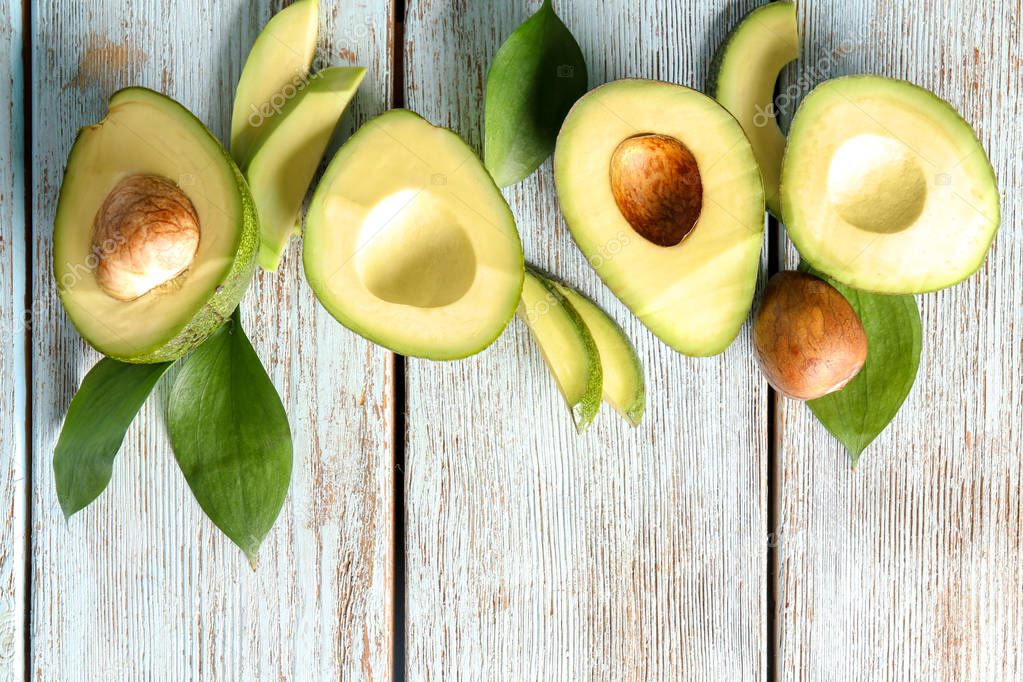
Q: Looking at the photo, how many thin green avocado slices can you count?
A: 5